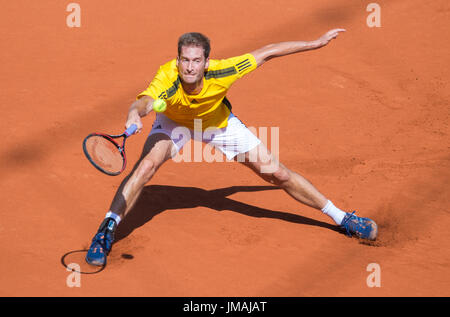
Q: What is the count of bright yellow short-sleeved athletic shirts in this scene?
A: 1